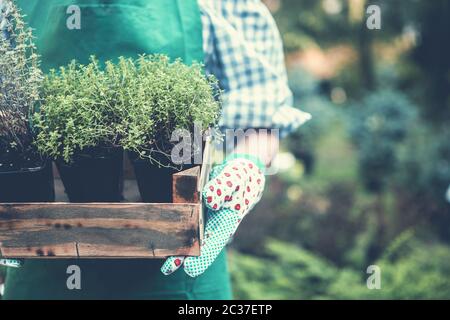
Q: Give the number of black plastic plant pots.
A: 3